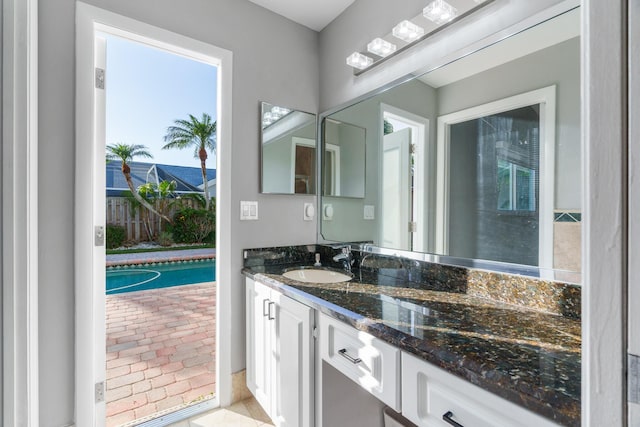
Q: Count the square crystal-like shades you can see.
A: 4